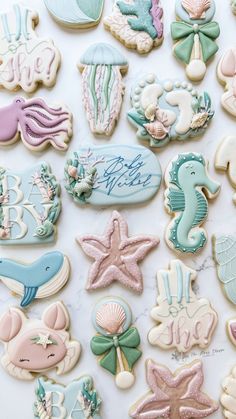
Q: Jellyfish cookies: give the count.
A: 1